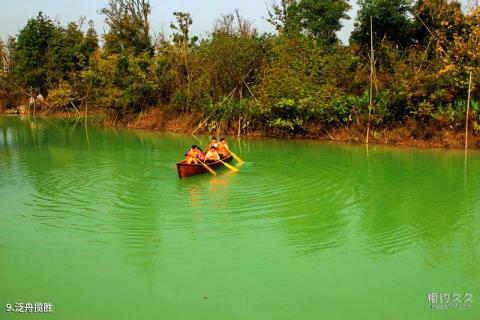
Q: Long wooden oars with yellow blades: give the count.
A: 3